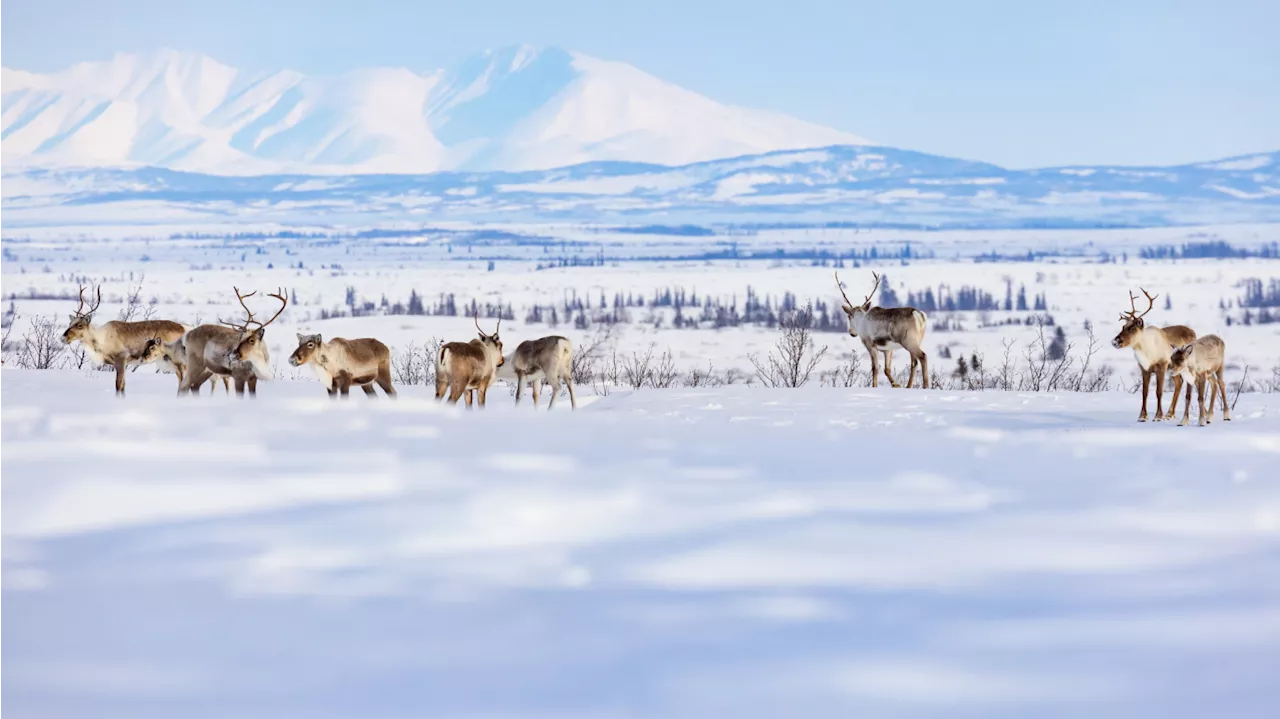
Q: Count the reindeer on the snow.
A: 9